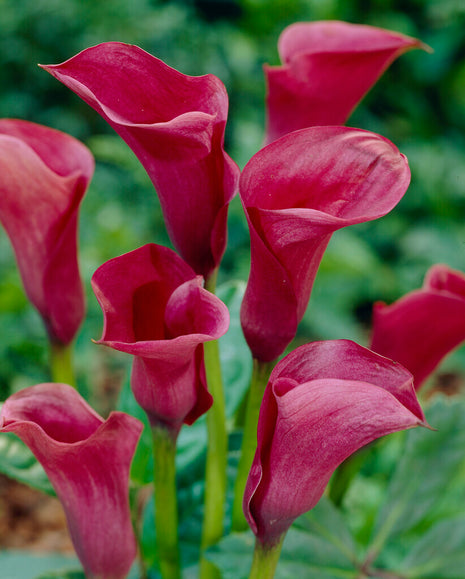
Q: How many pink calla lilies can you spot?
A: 8